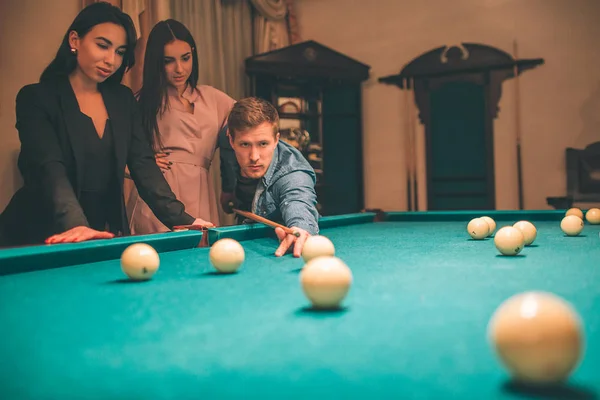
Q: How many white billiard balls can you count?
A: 12